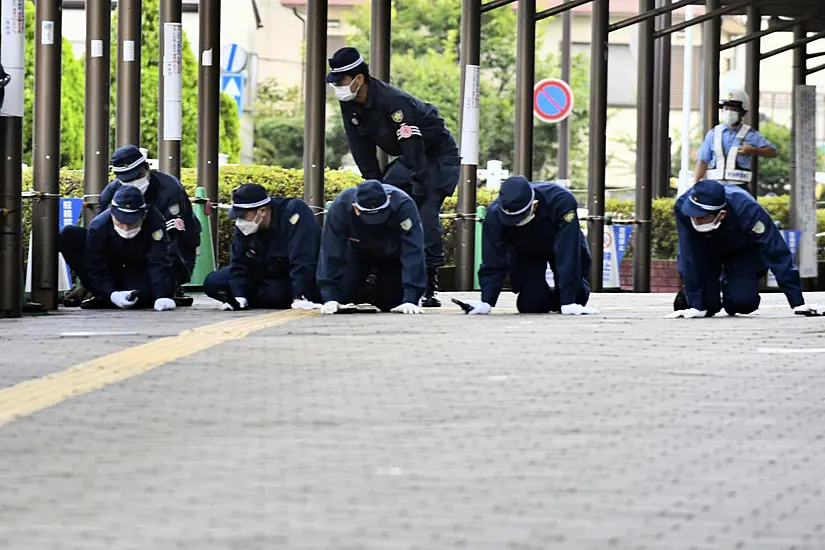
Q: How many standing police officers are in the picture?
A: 2